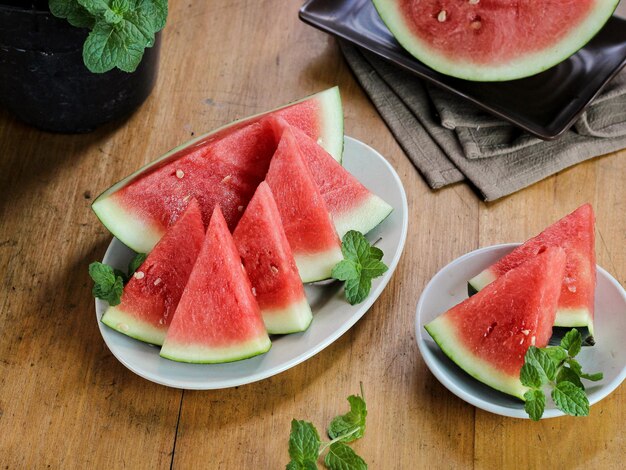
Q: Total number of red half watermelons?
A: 1